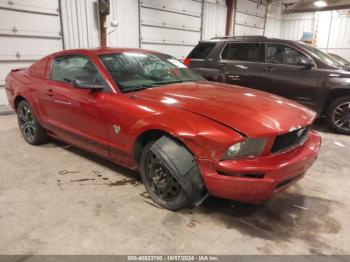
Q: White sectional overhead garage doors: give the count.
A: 3